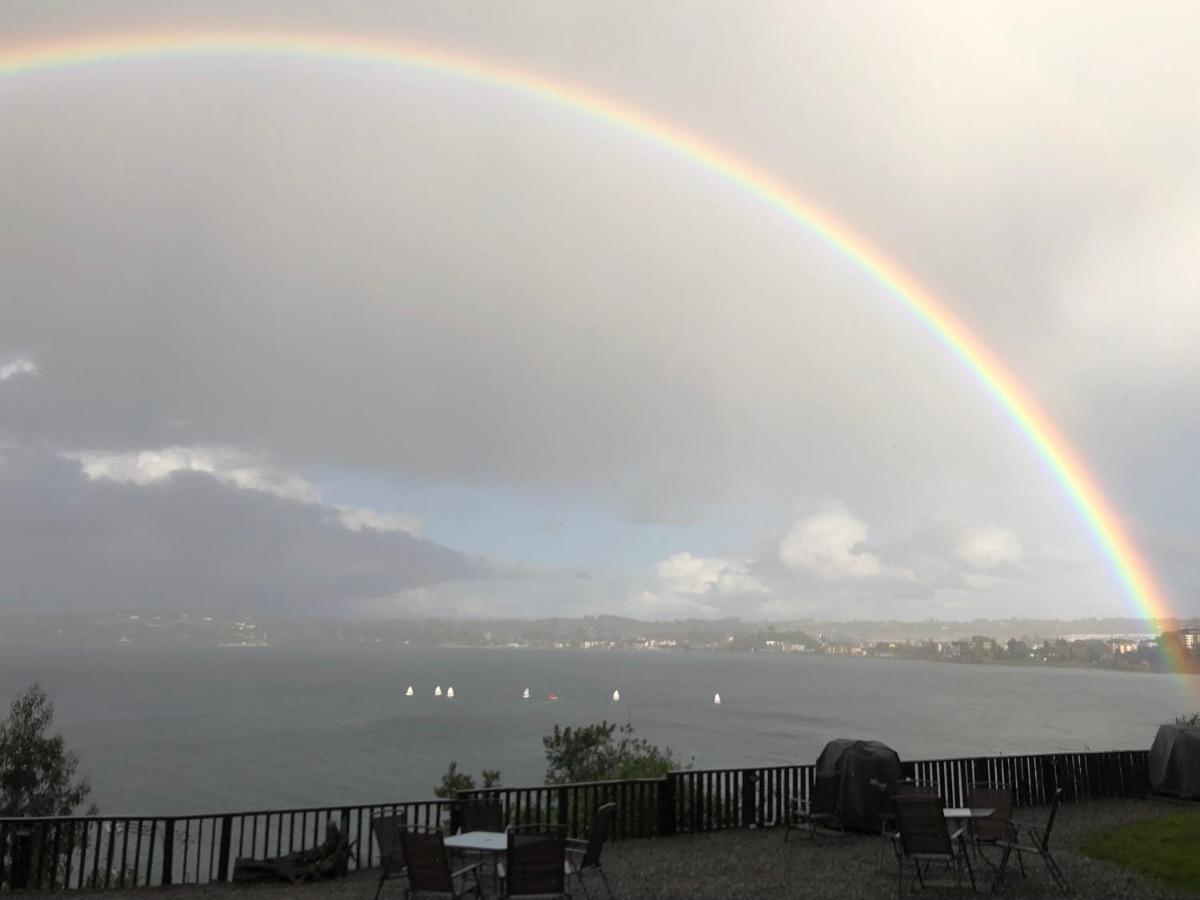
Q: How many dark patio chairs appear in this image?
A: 10